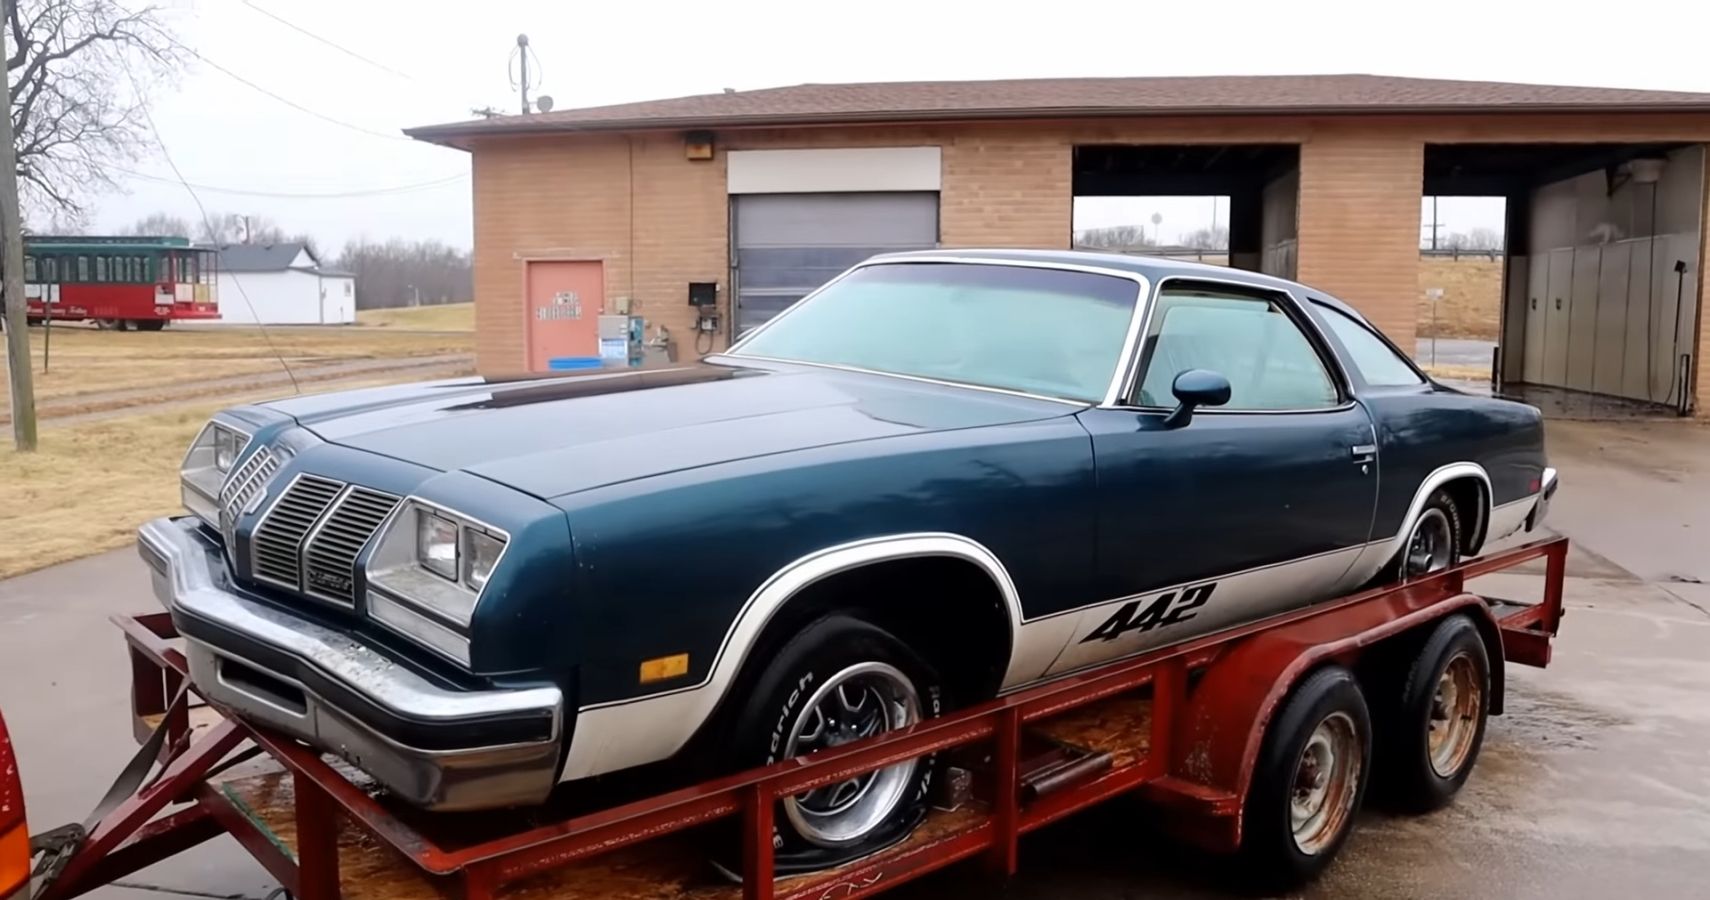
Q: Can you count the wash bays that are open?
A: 2